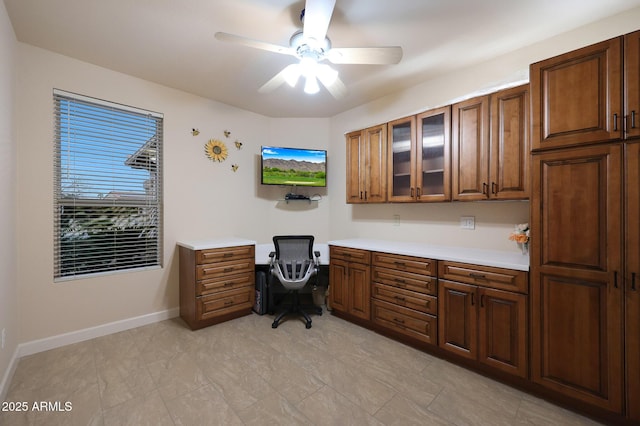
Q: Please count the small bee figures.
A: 4